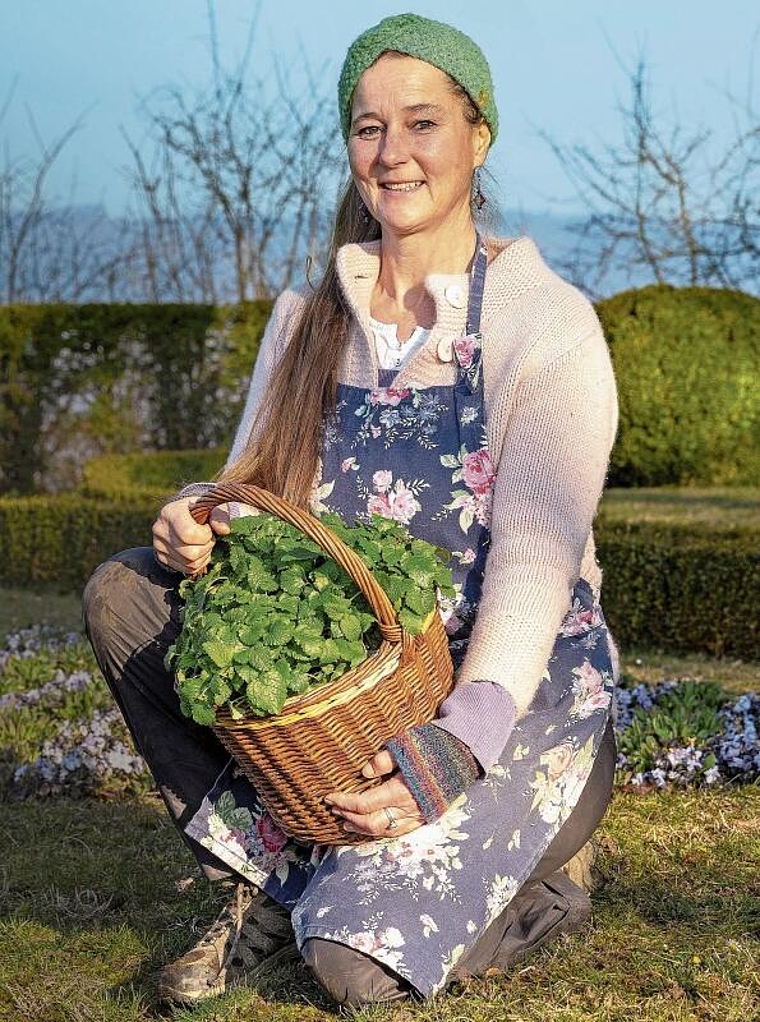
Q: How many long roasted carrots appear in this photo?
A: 0